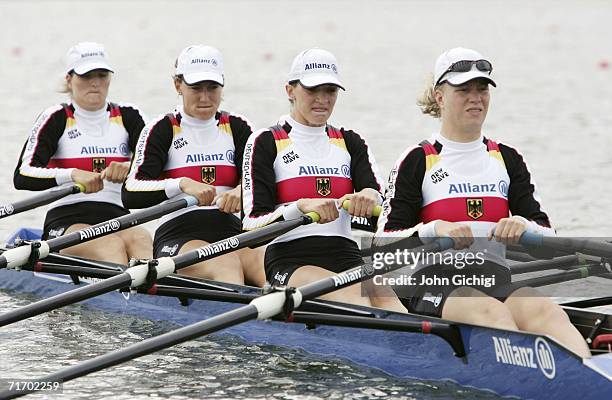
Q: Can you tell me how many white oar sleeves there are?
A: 3